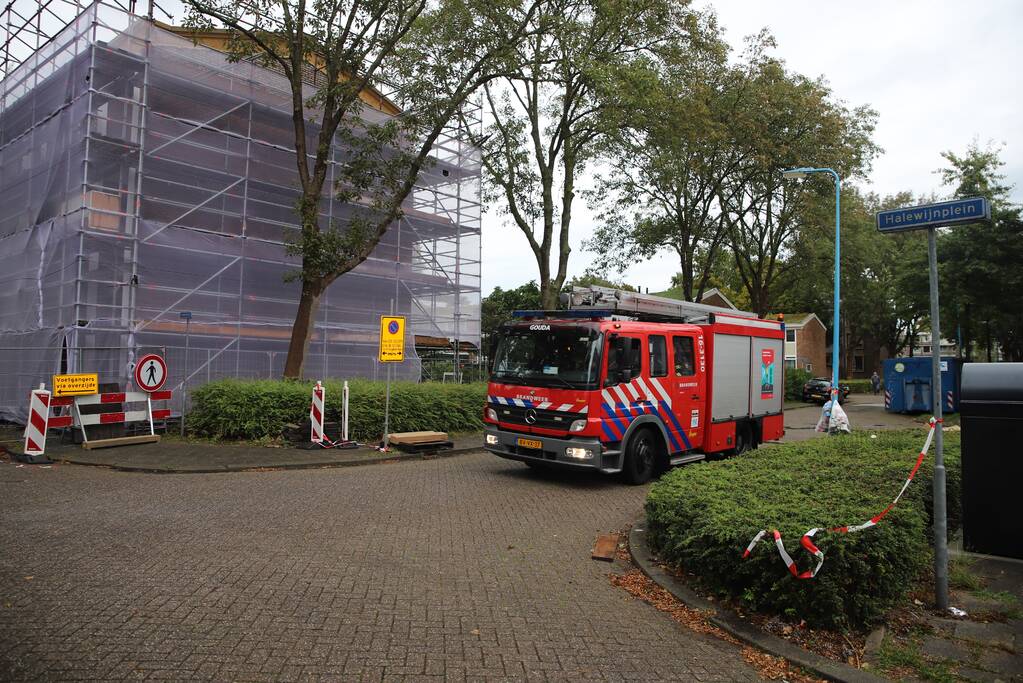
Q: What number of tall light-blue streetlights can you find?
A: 1